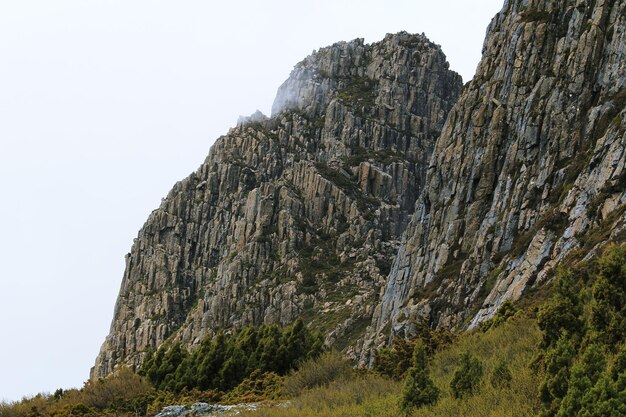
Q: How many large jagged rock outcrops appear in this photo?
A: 2